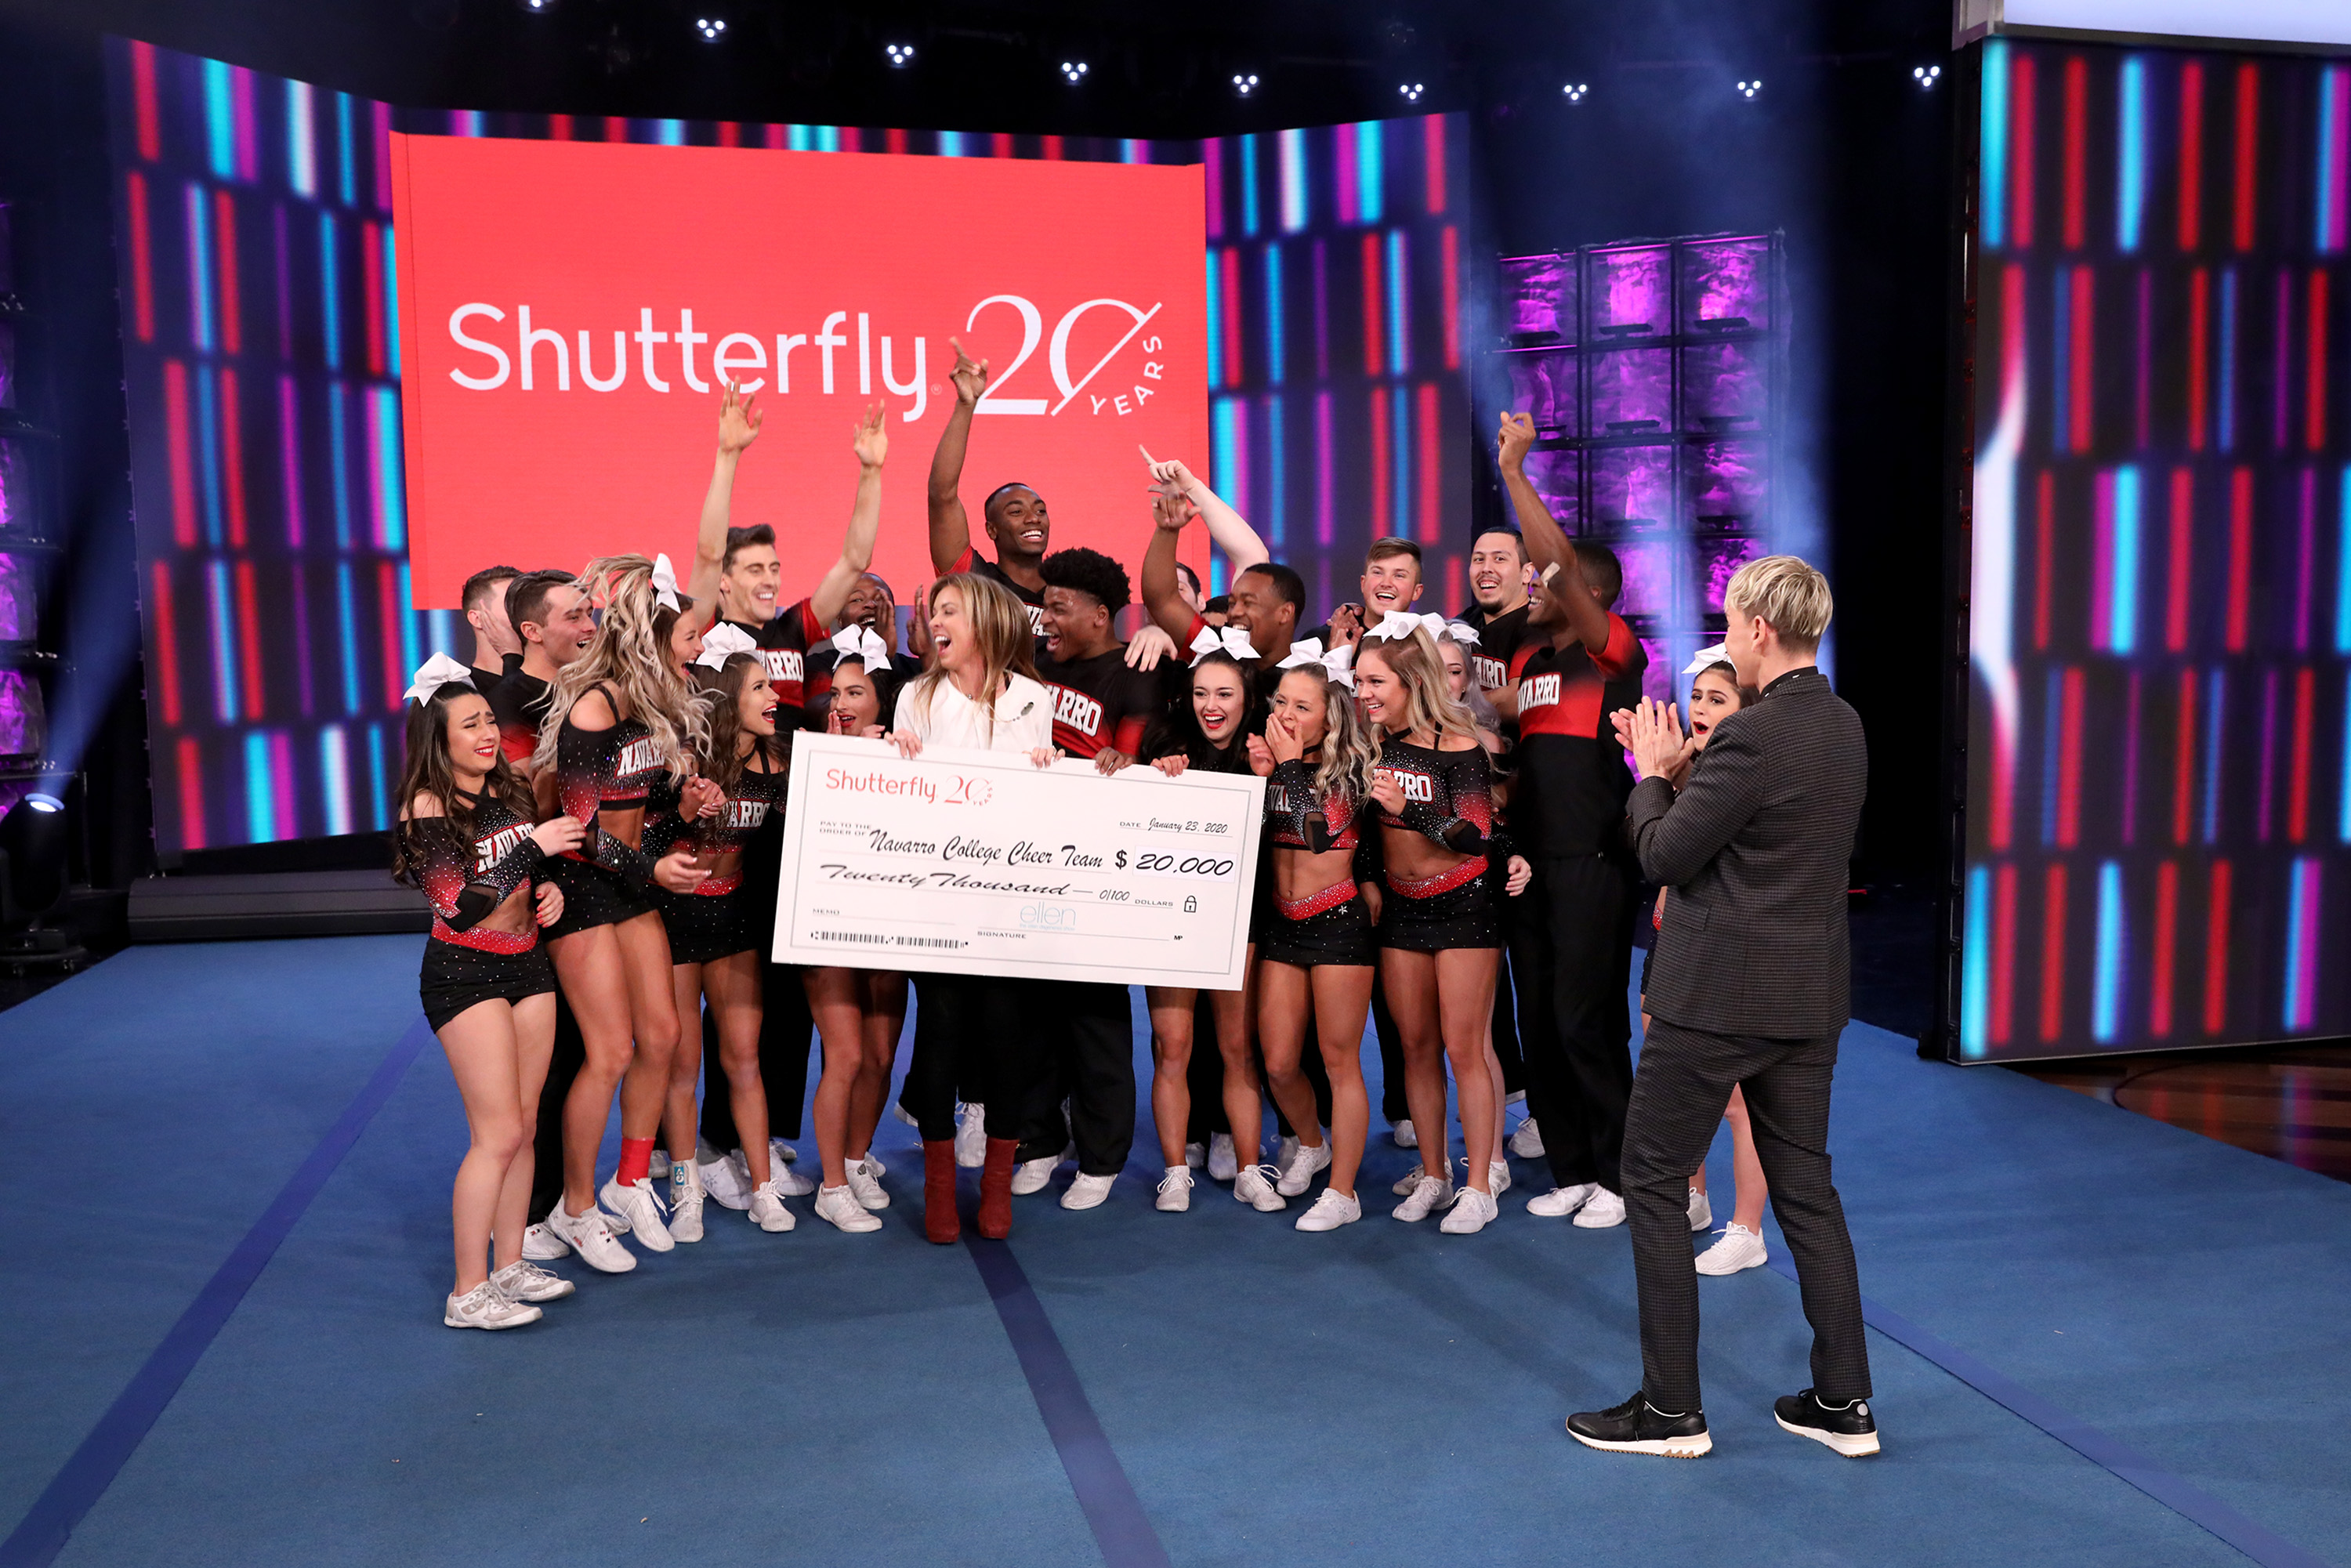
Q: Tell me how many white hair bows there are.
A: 9